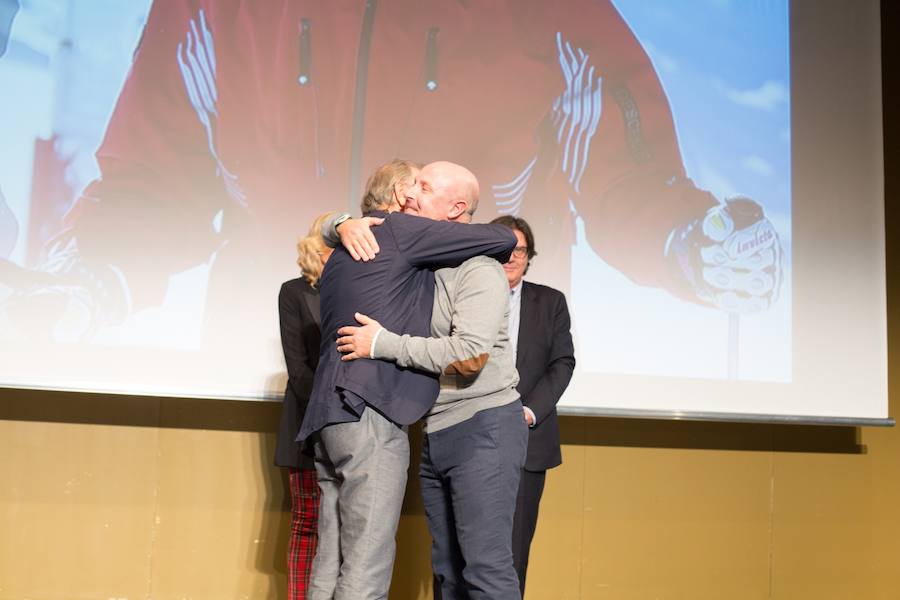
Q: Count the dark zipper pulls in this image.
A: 2